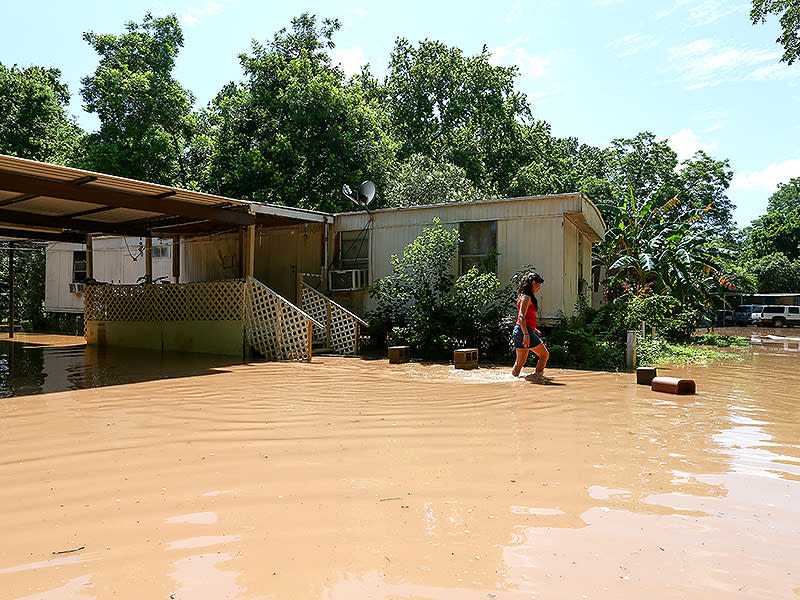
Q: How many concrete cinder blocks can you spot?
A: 3